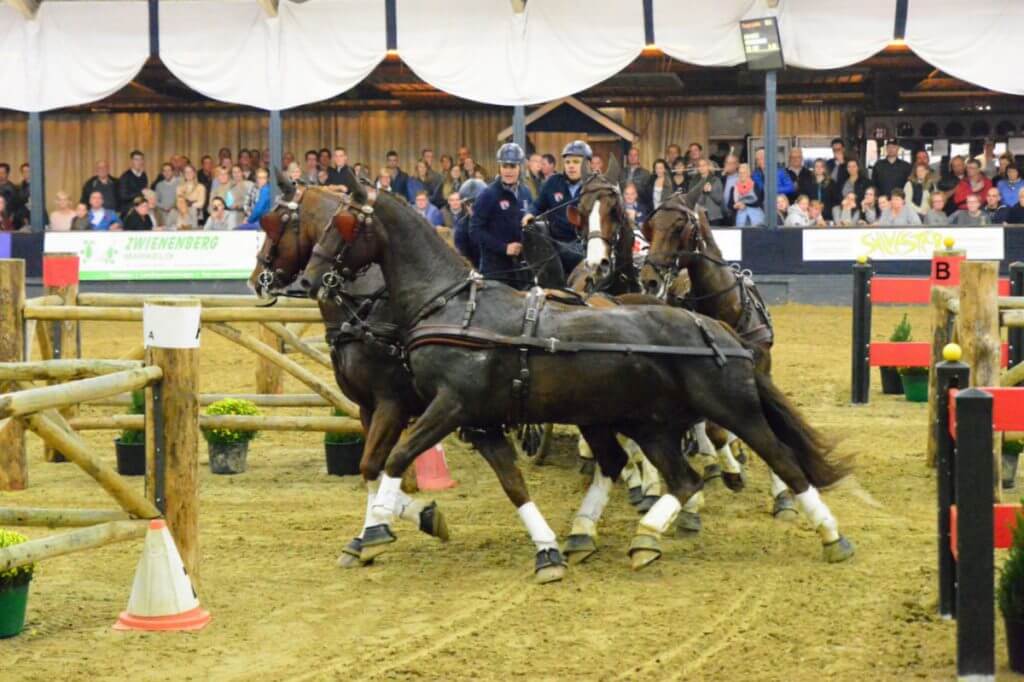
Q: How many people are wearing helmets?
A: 3